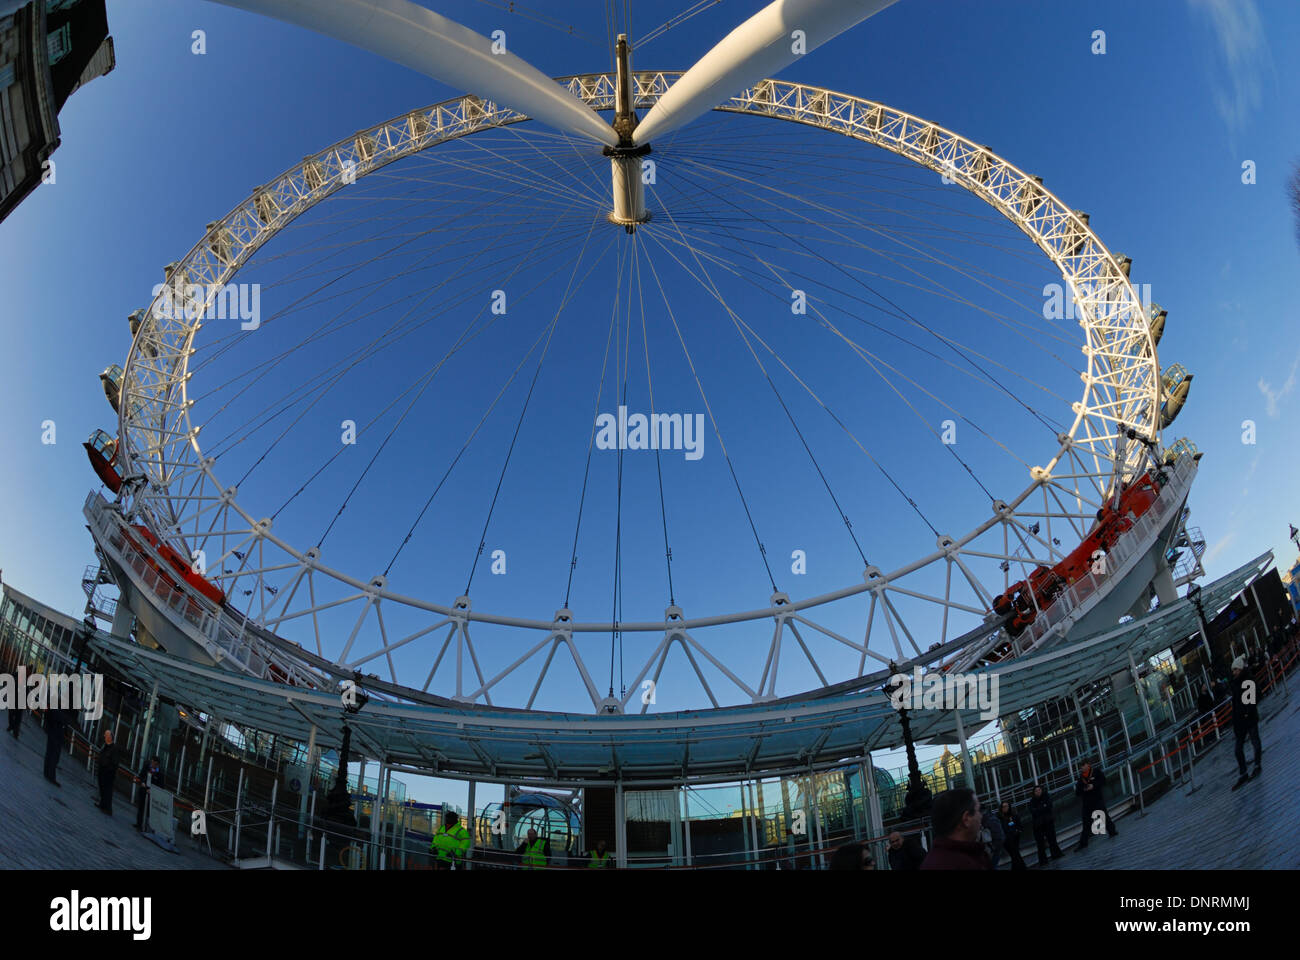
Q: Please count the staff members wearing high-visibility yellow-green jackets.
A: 3